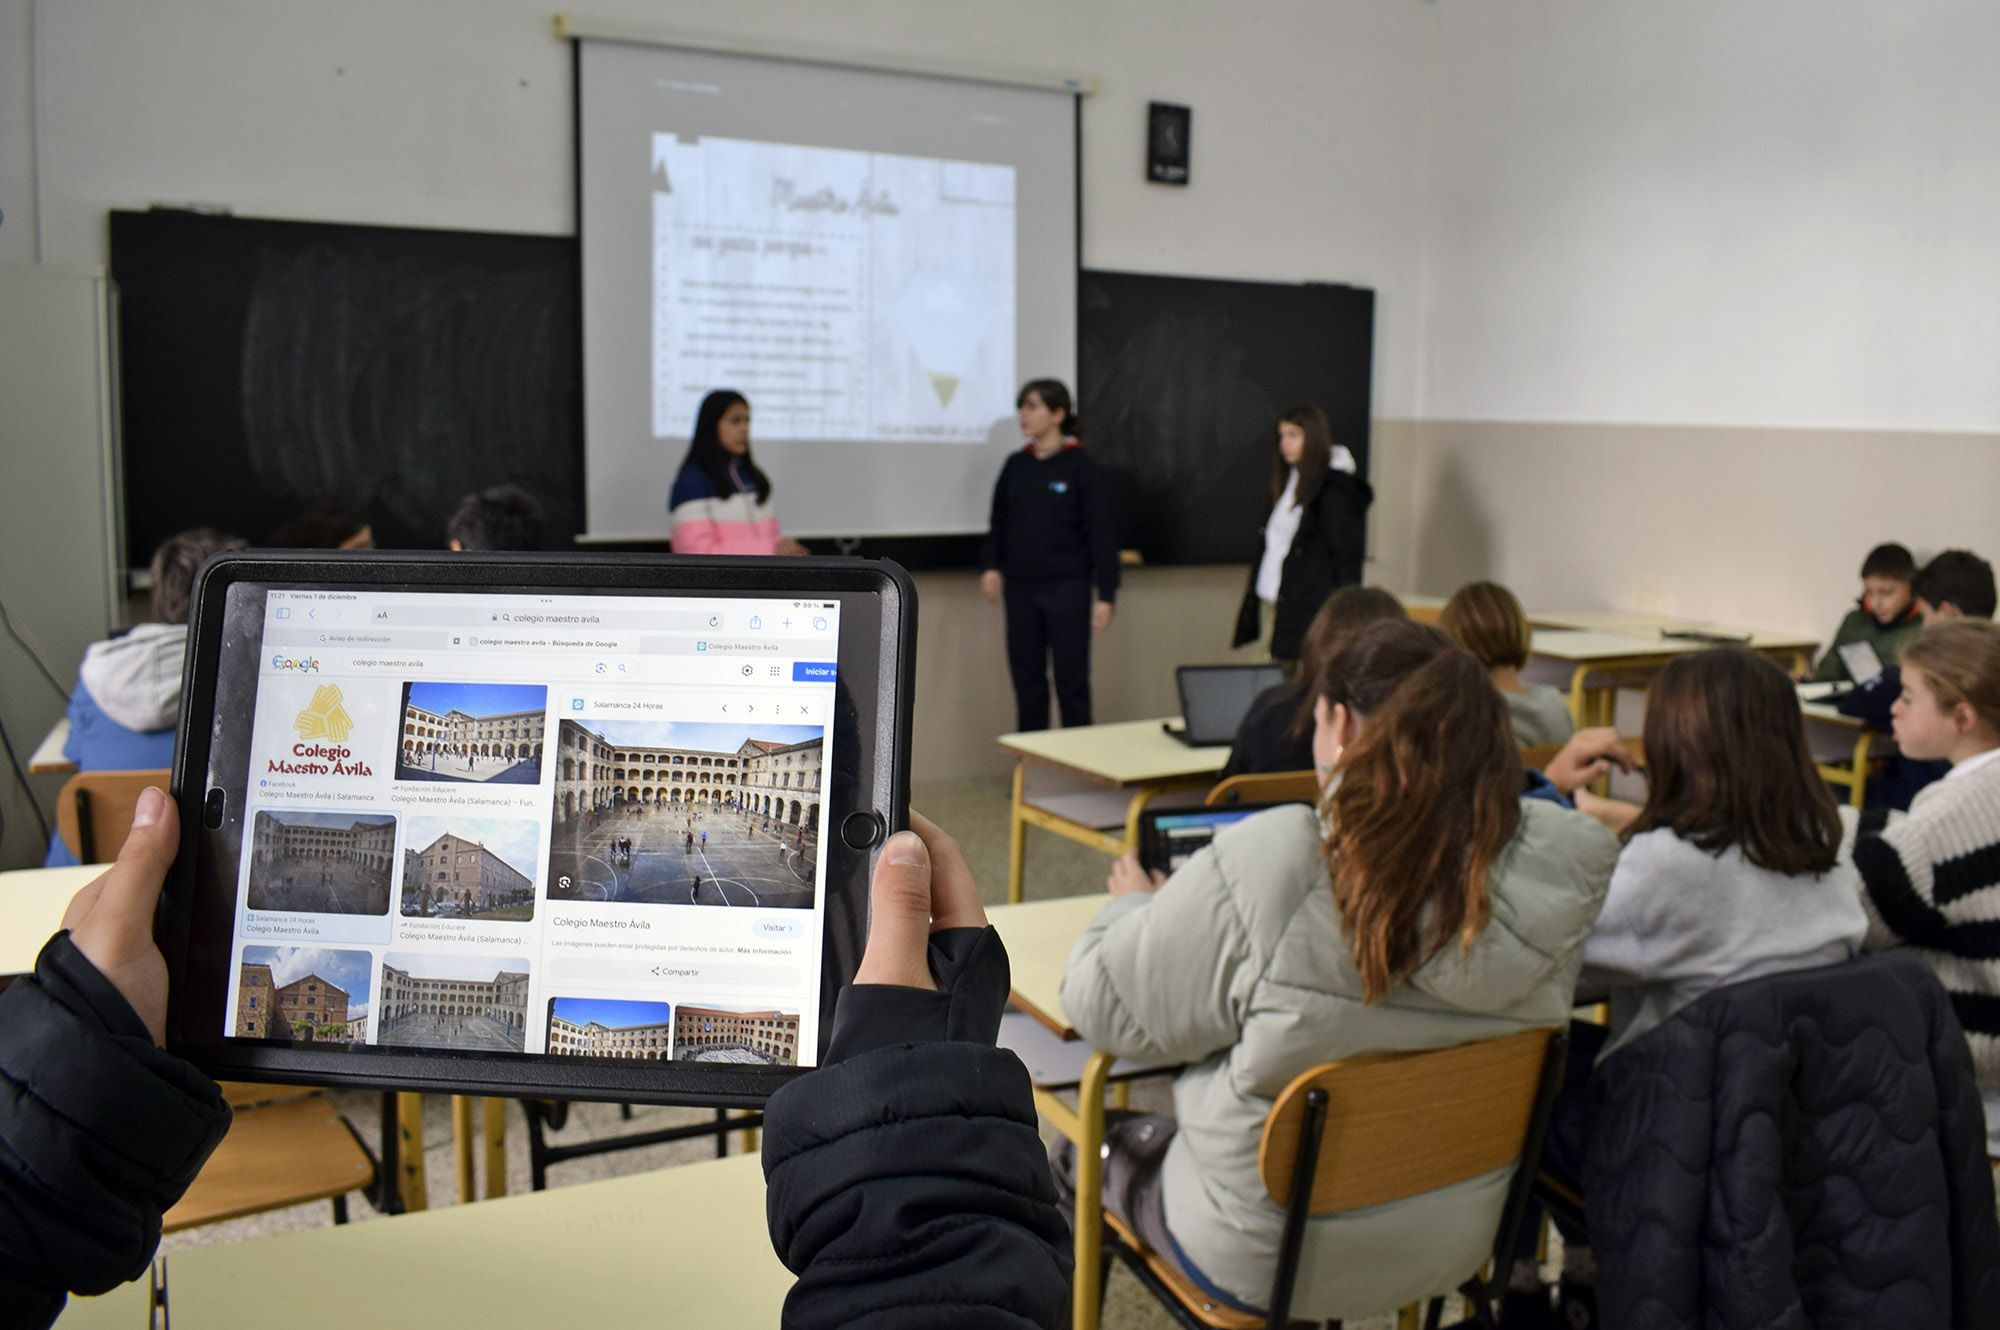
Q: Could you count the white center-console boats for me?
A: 0